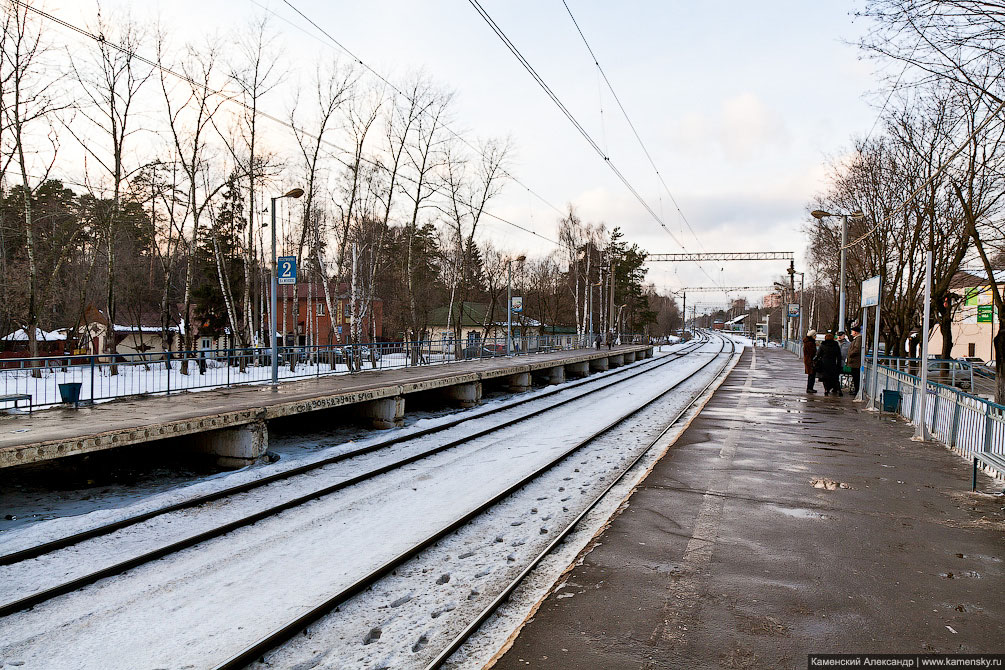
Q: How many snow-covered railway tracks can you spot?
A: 2